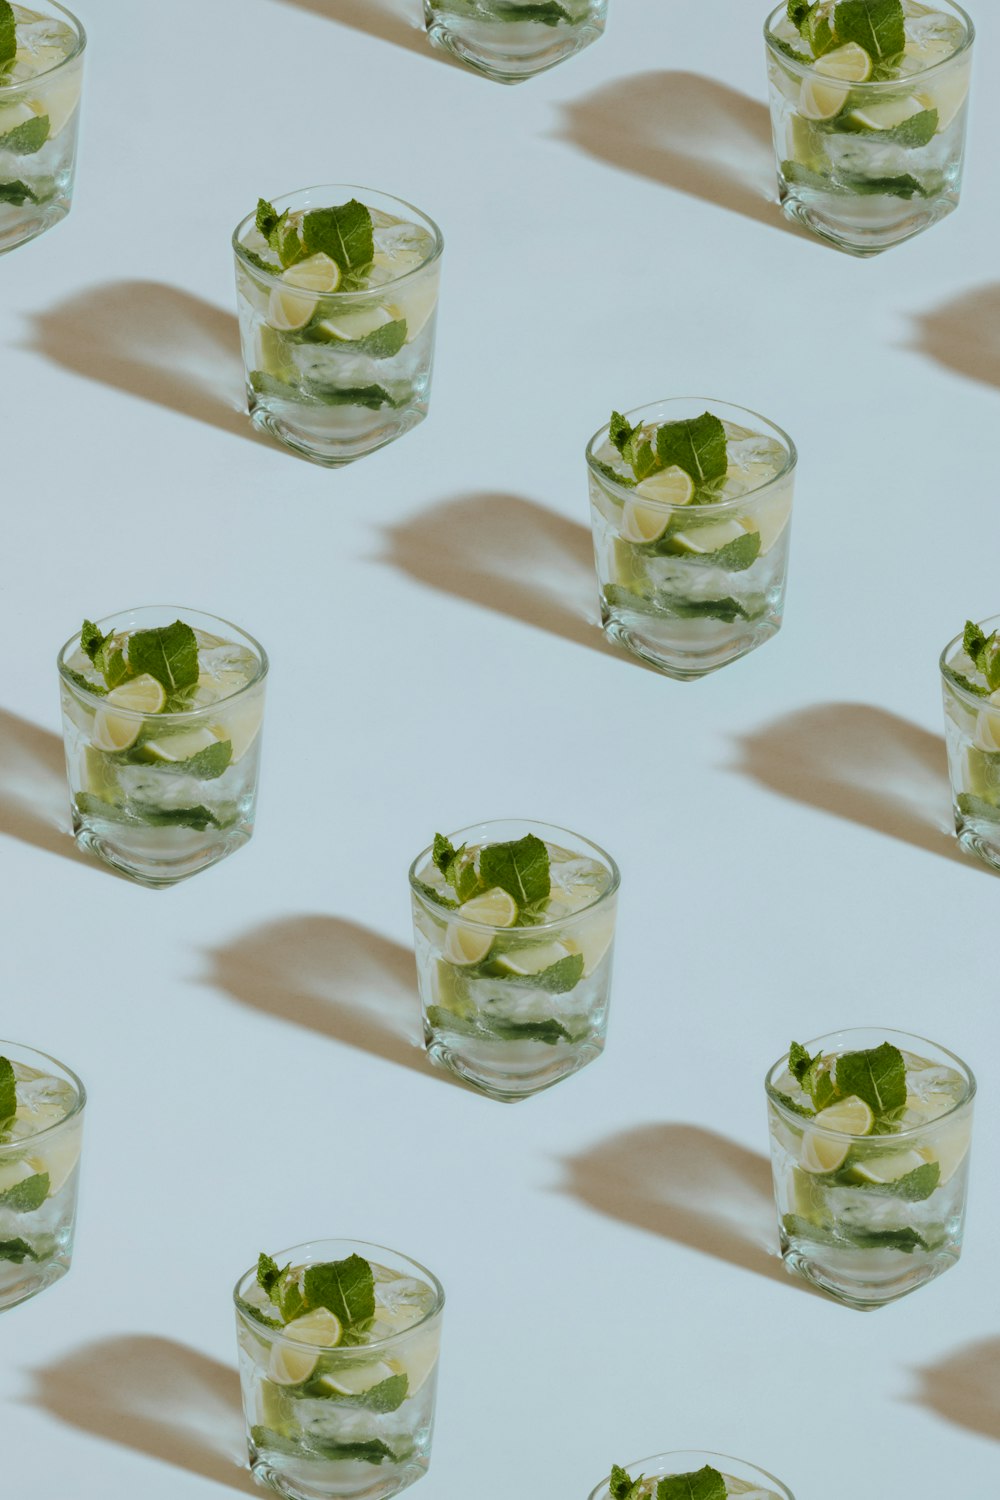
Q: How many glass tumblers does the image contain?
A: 12